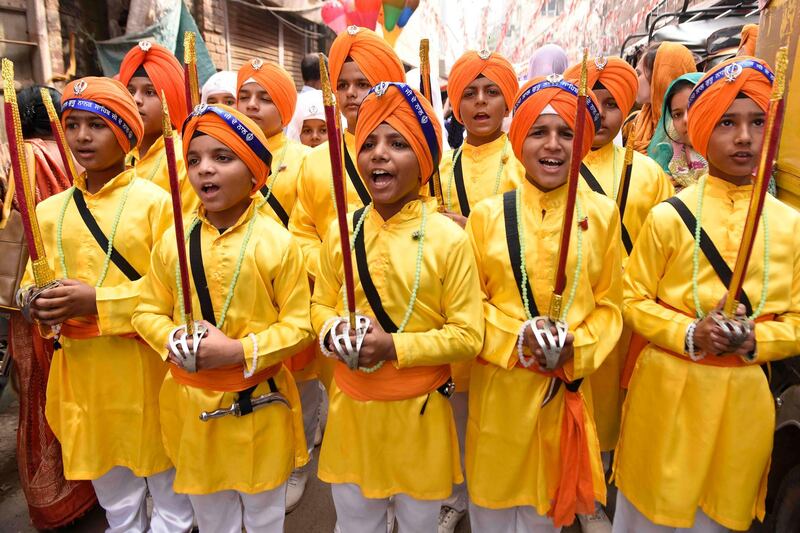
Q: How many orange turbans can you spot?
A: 10